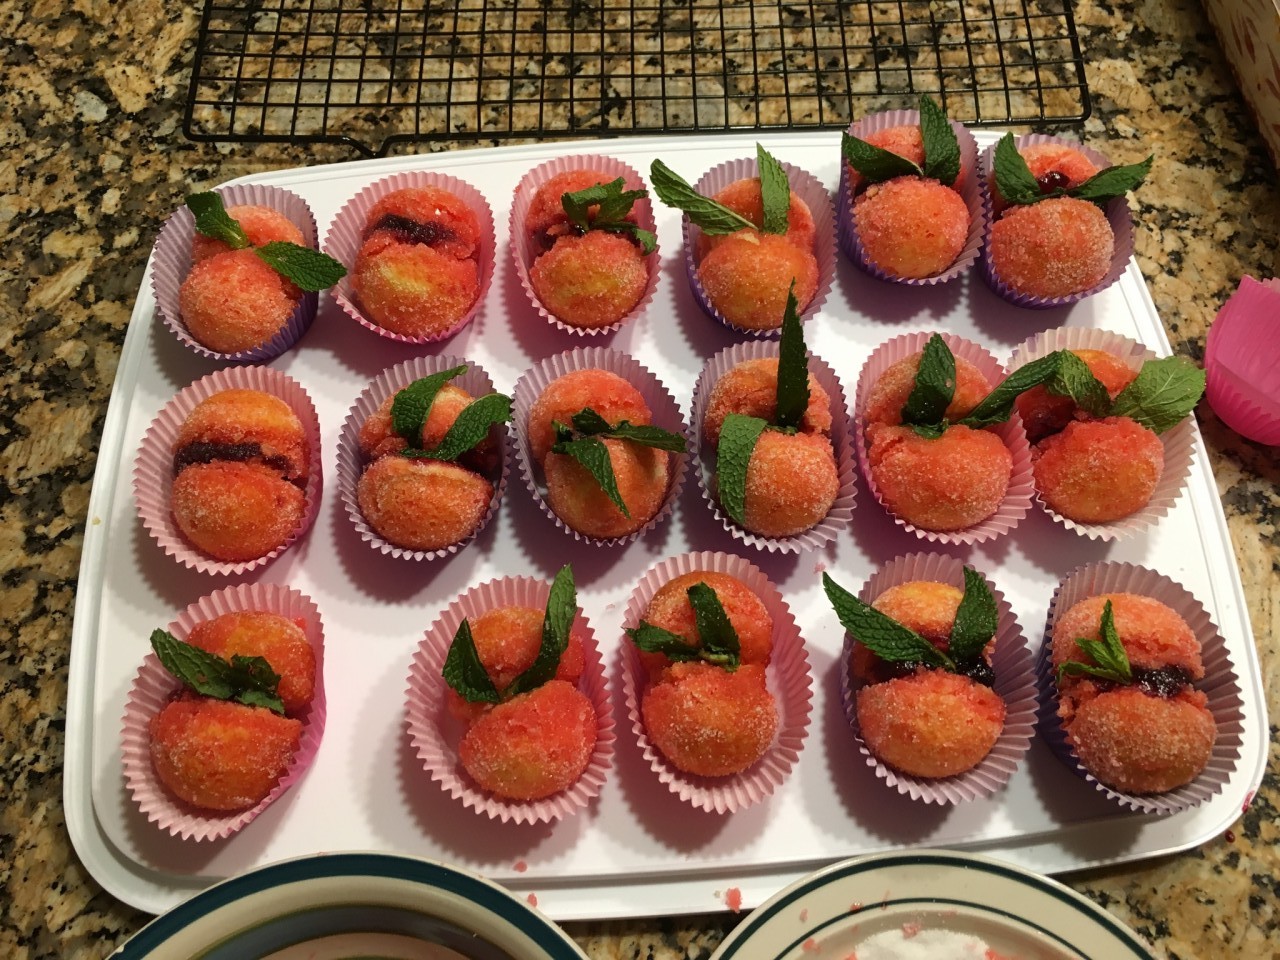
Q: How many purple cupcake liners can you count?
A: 9